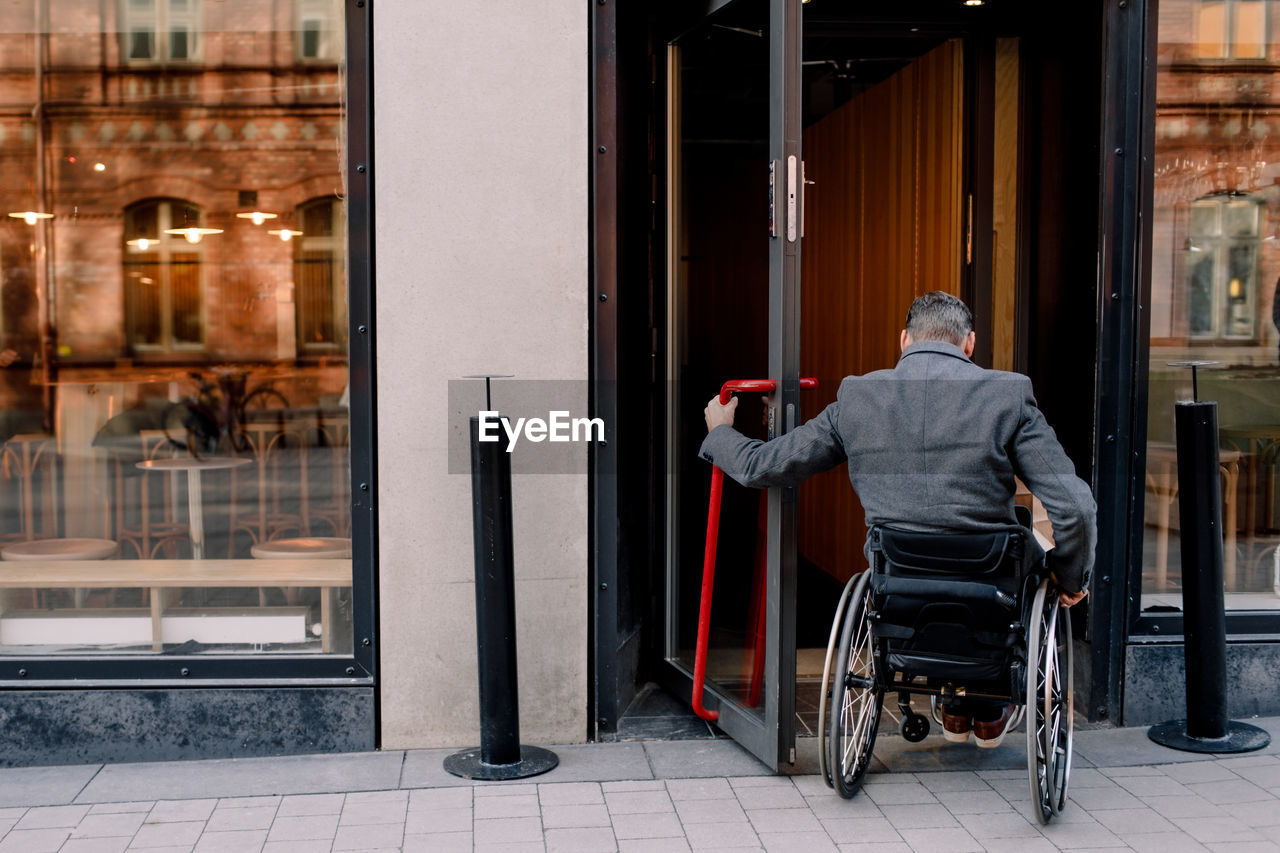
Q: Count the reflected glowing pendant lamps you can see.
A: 5